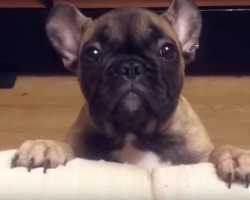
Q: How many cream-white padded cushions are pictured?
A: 2